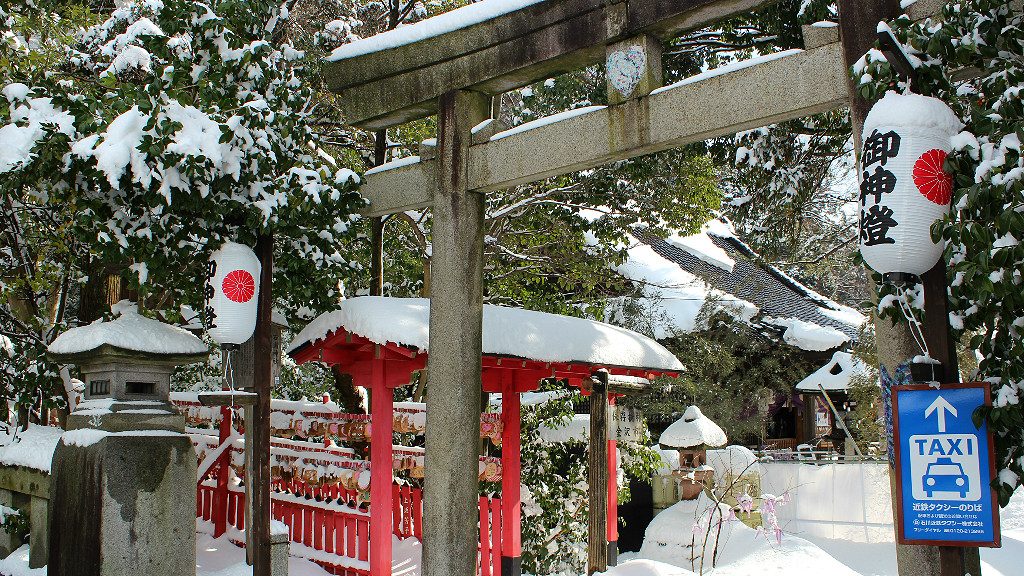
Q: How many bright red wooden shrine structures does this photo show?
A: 1